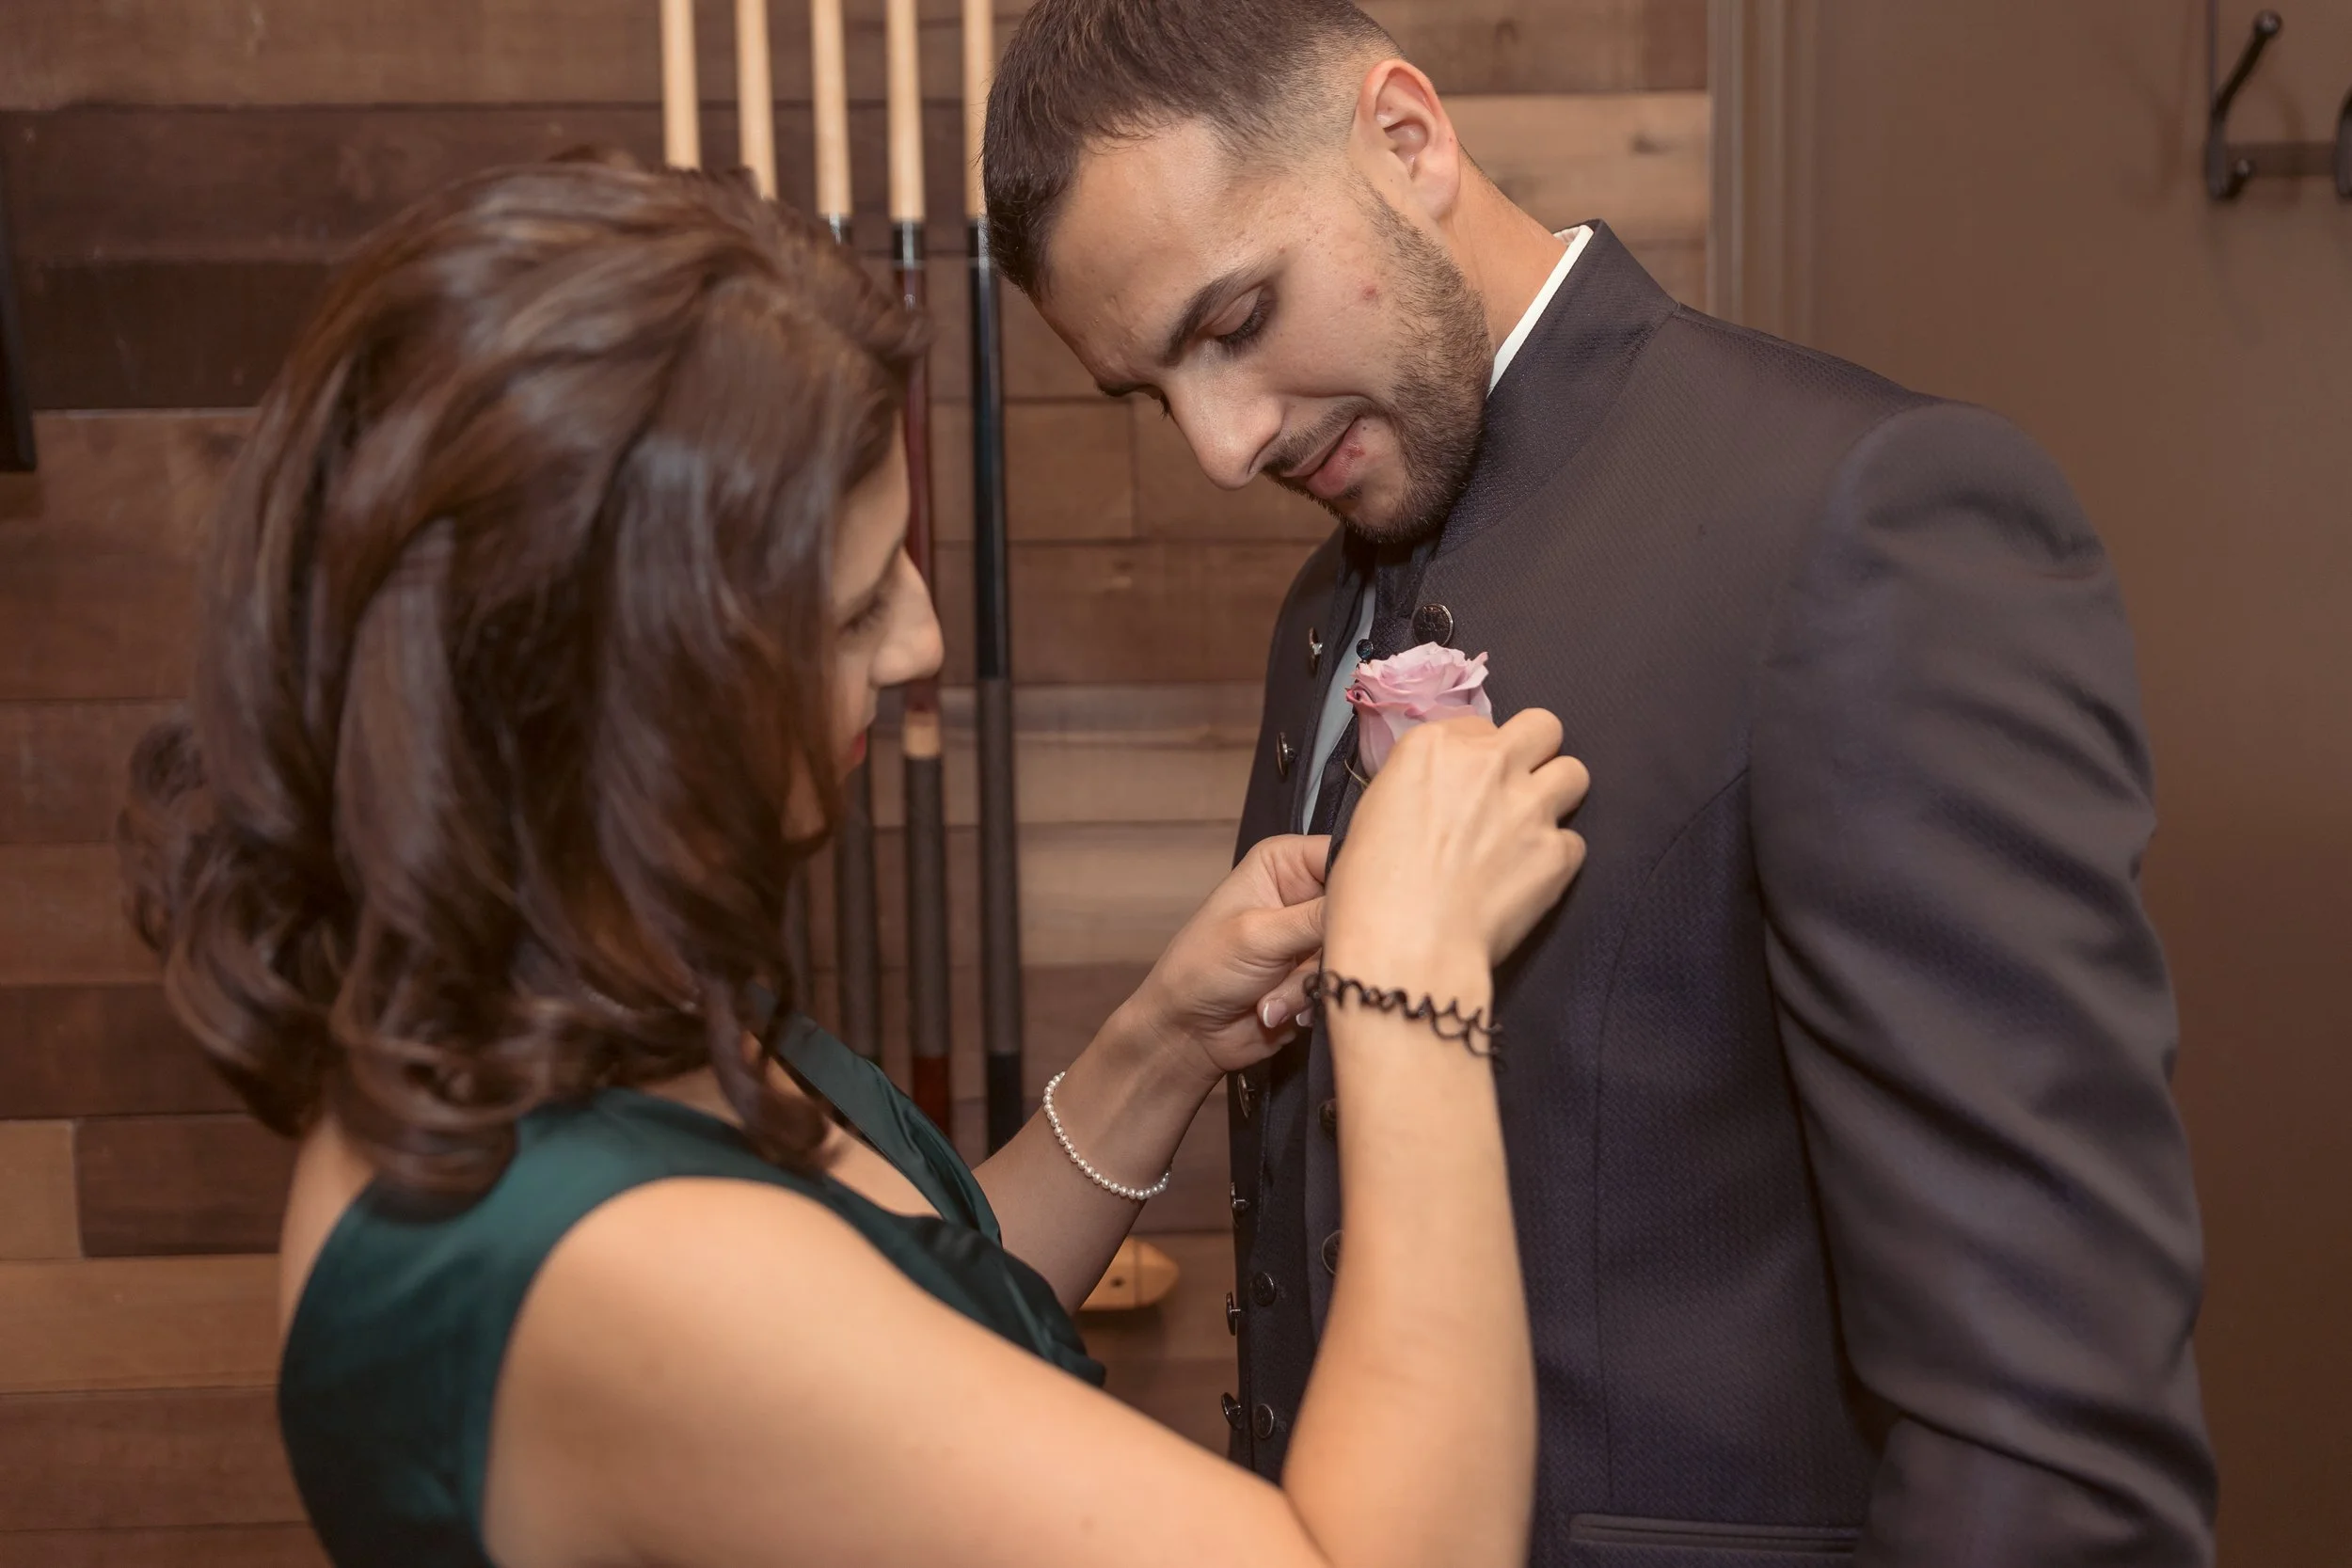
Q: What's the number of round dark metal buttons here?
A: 11